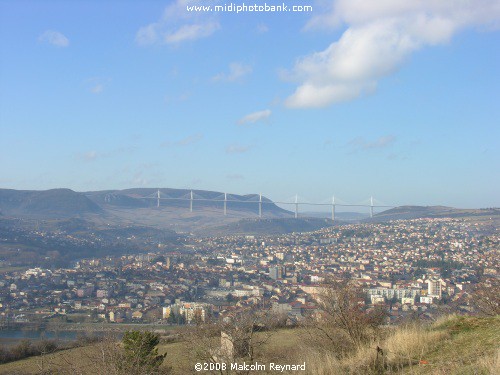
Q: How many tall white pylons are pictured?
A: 7